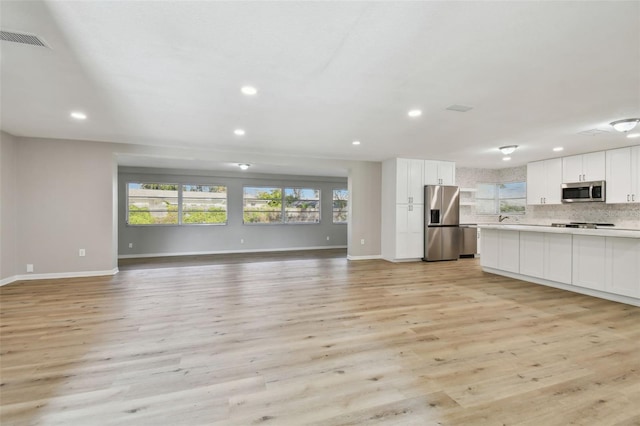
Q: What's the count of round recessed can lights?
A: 8